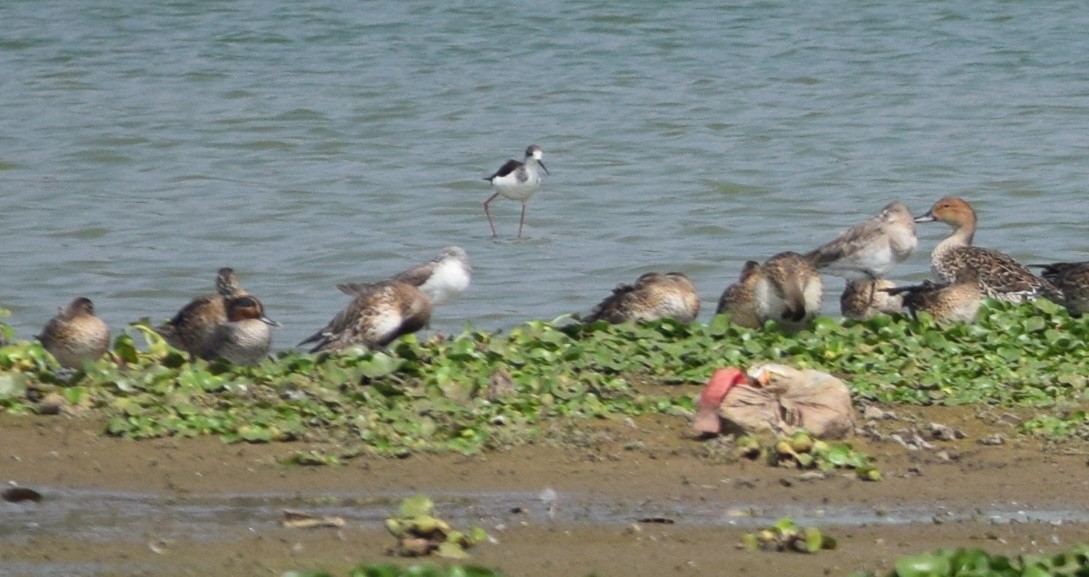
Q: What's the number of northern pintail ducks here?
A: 1